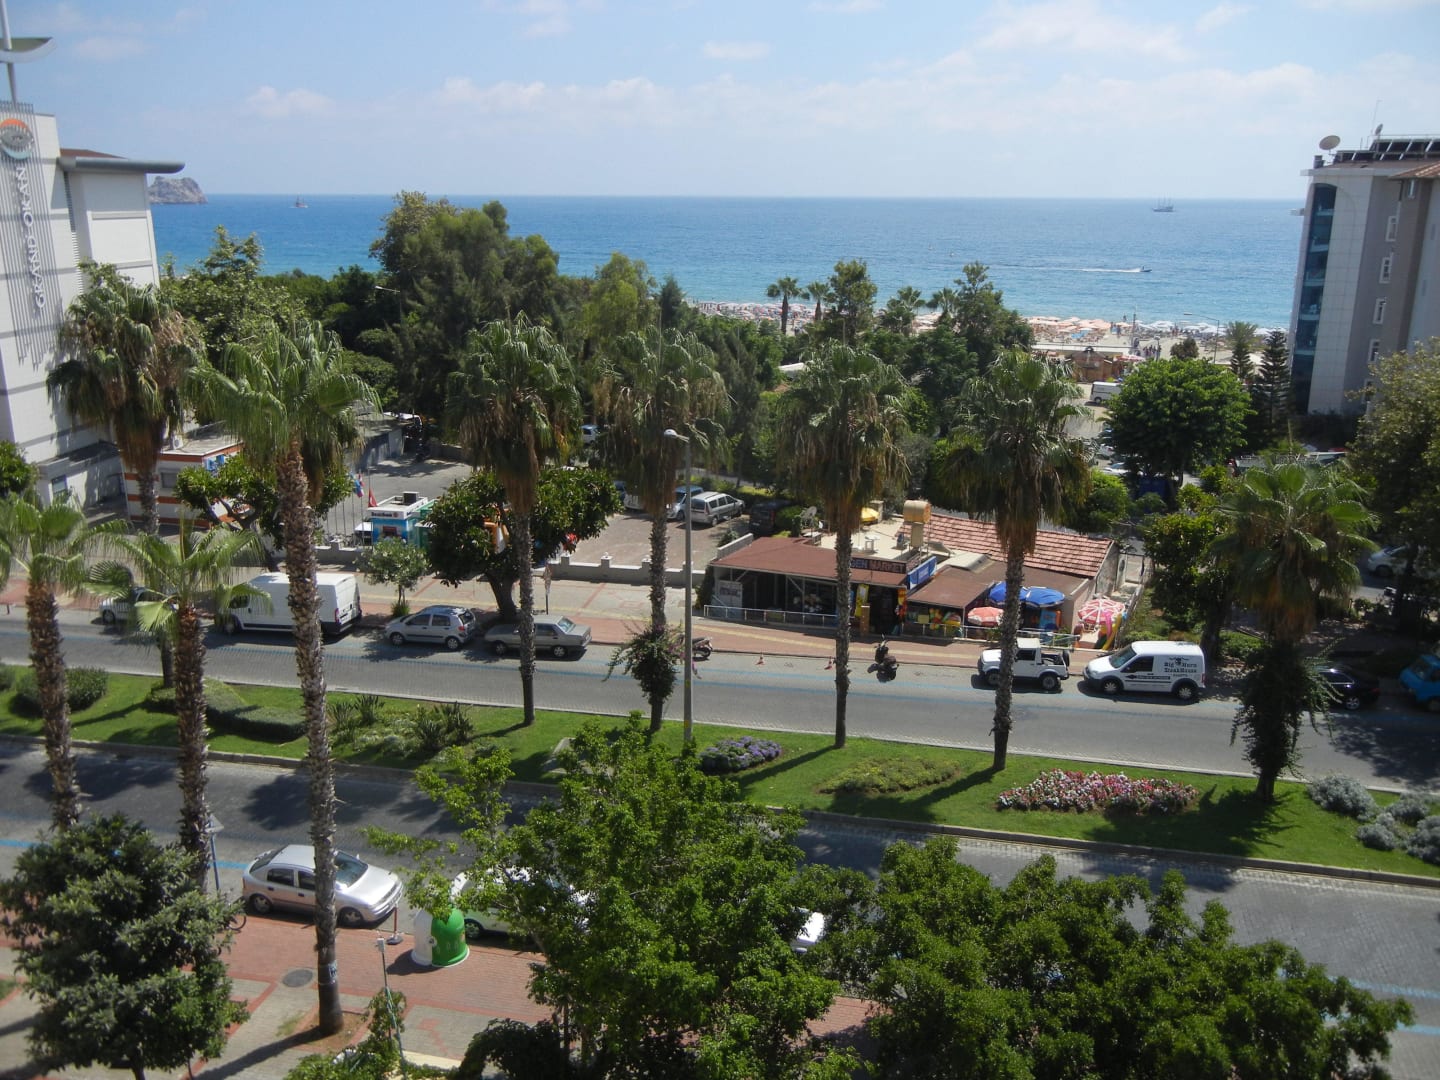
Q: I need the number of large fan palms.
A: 9